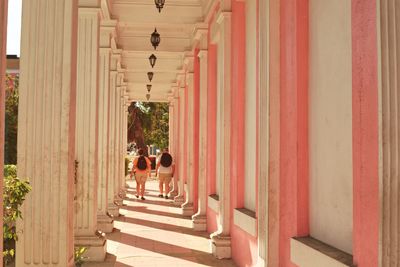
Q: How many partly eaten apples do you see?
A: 0